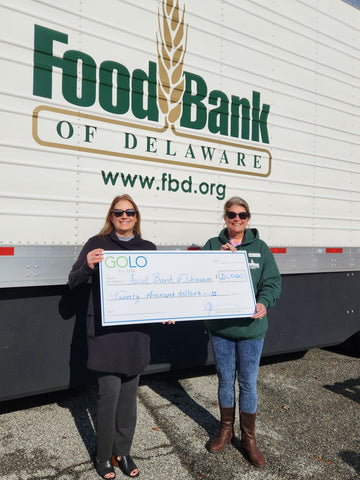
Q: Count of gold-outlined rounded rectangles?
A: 1